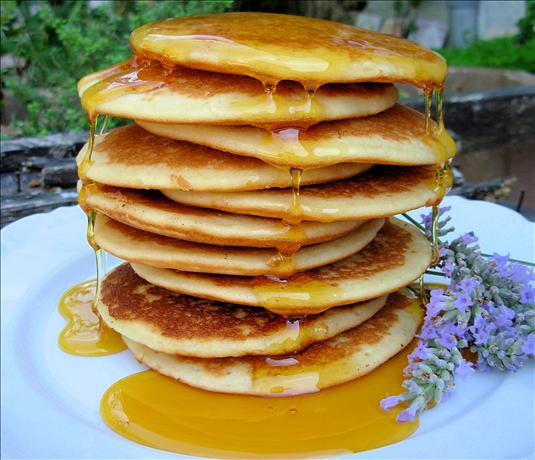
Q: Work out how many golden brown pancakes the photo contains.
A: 10